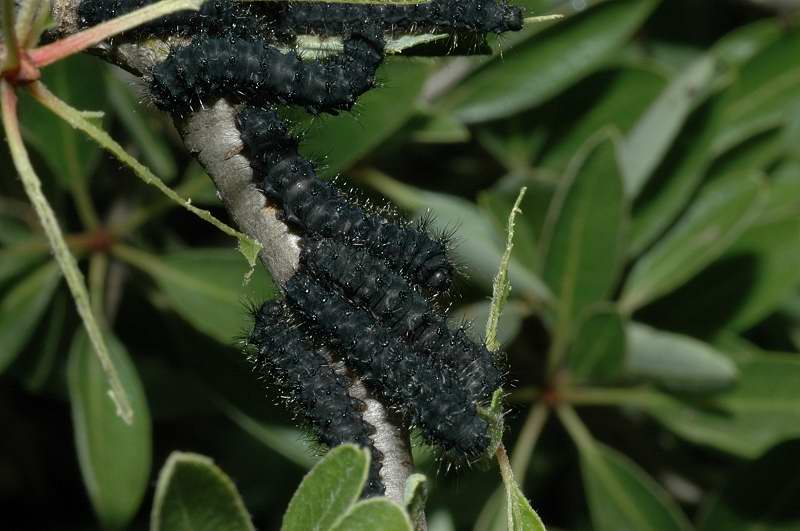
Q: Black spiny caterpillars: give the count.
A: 7